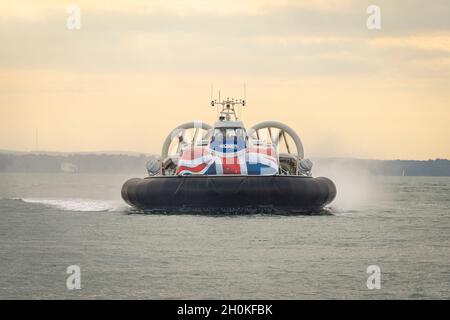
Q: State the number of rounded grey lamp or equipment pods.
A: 2